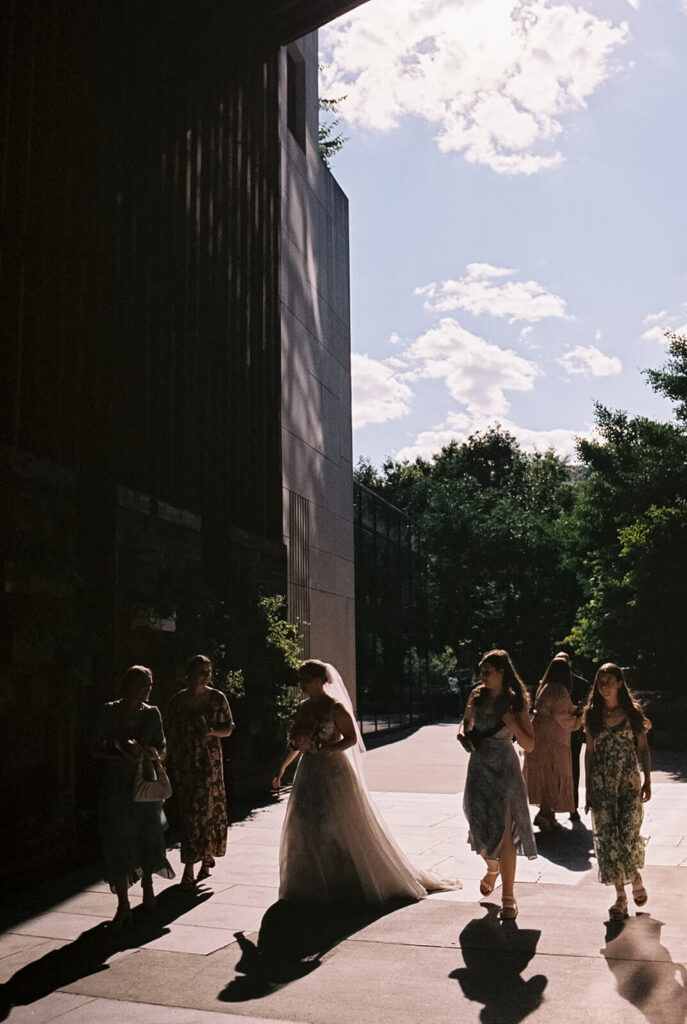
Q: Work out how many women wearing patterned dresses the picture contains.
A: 3